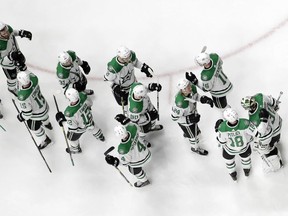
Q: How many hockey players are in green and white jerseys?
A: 11